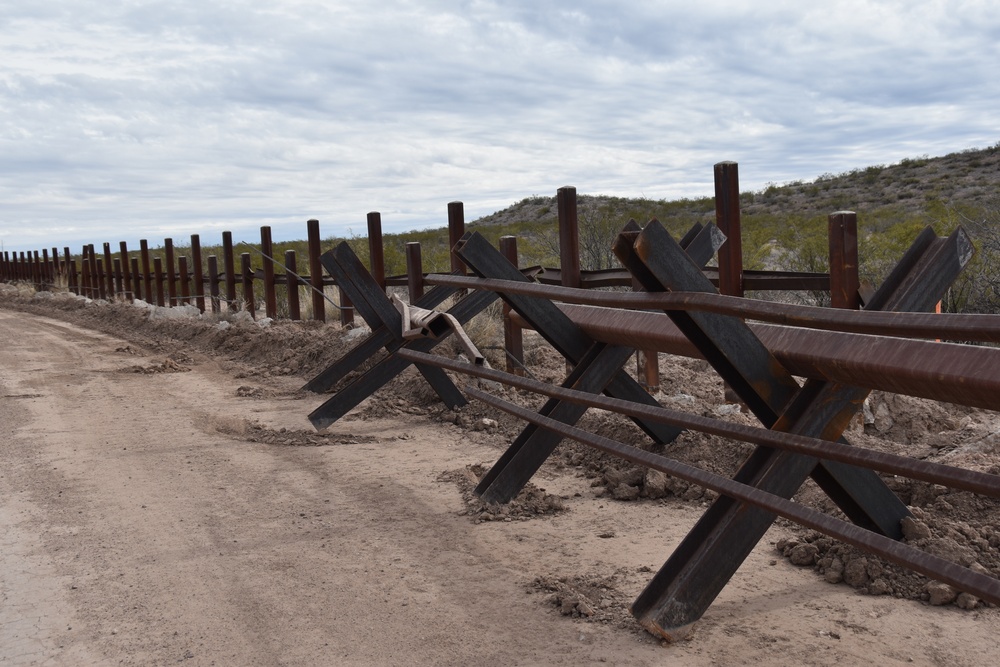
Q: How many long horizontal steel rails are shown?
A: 4